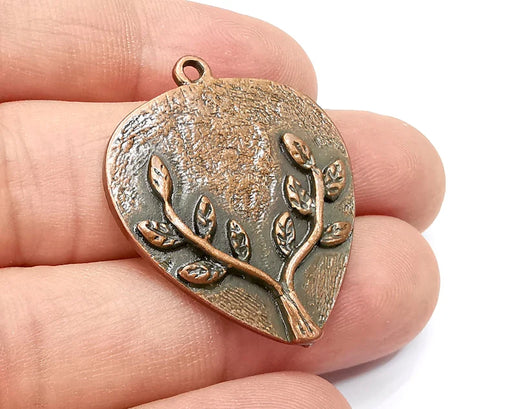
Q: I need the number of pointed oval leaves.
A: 10